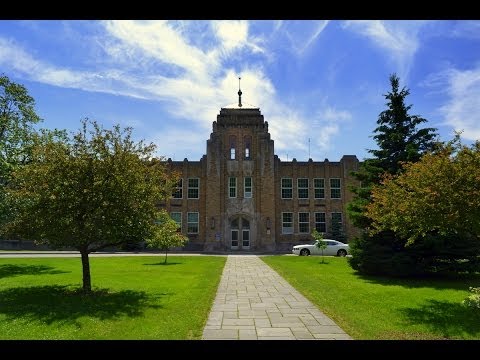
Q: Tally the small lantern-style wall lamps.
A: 2